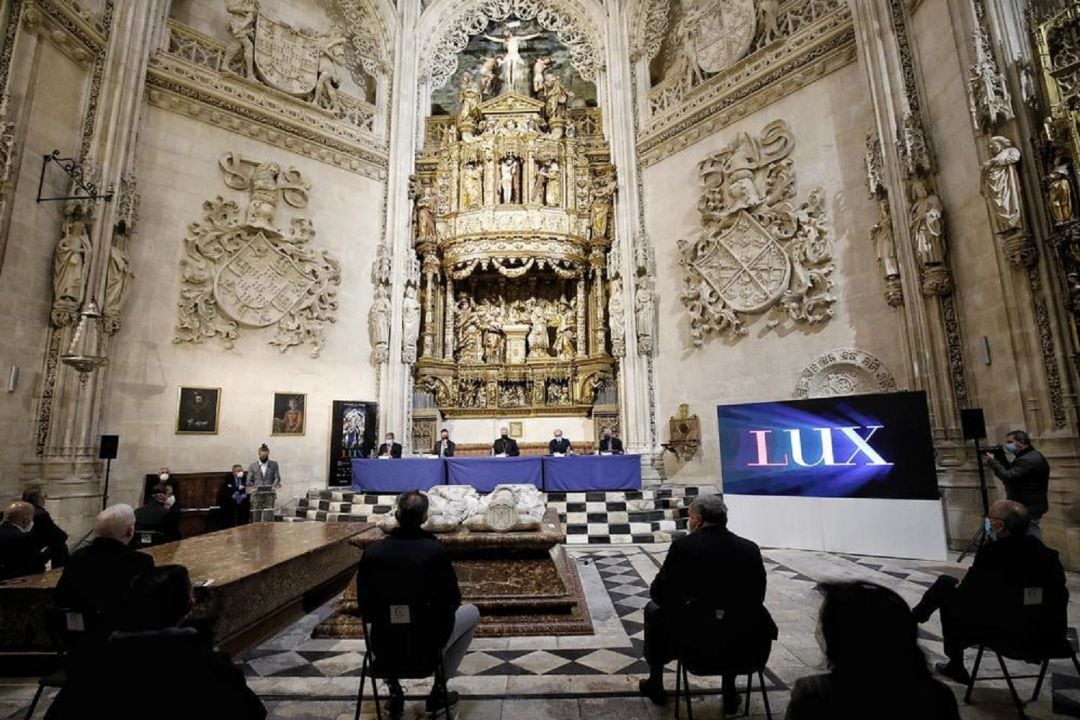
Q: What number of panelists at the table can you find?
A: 5